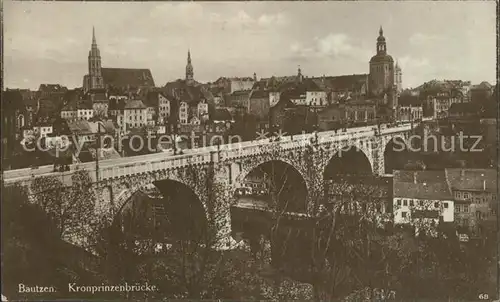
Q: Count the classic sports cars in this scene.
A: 0